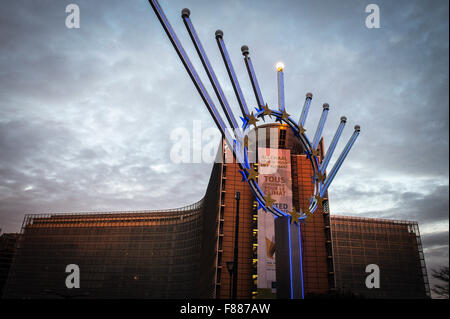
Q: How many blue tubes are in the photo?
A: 9